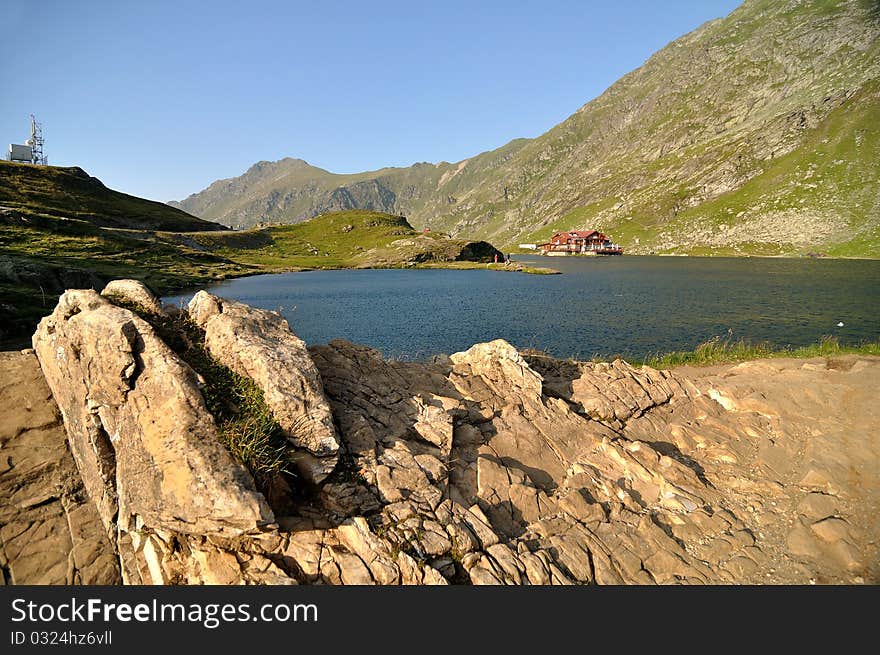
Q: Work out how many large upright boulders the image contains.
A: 2